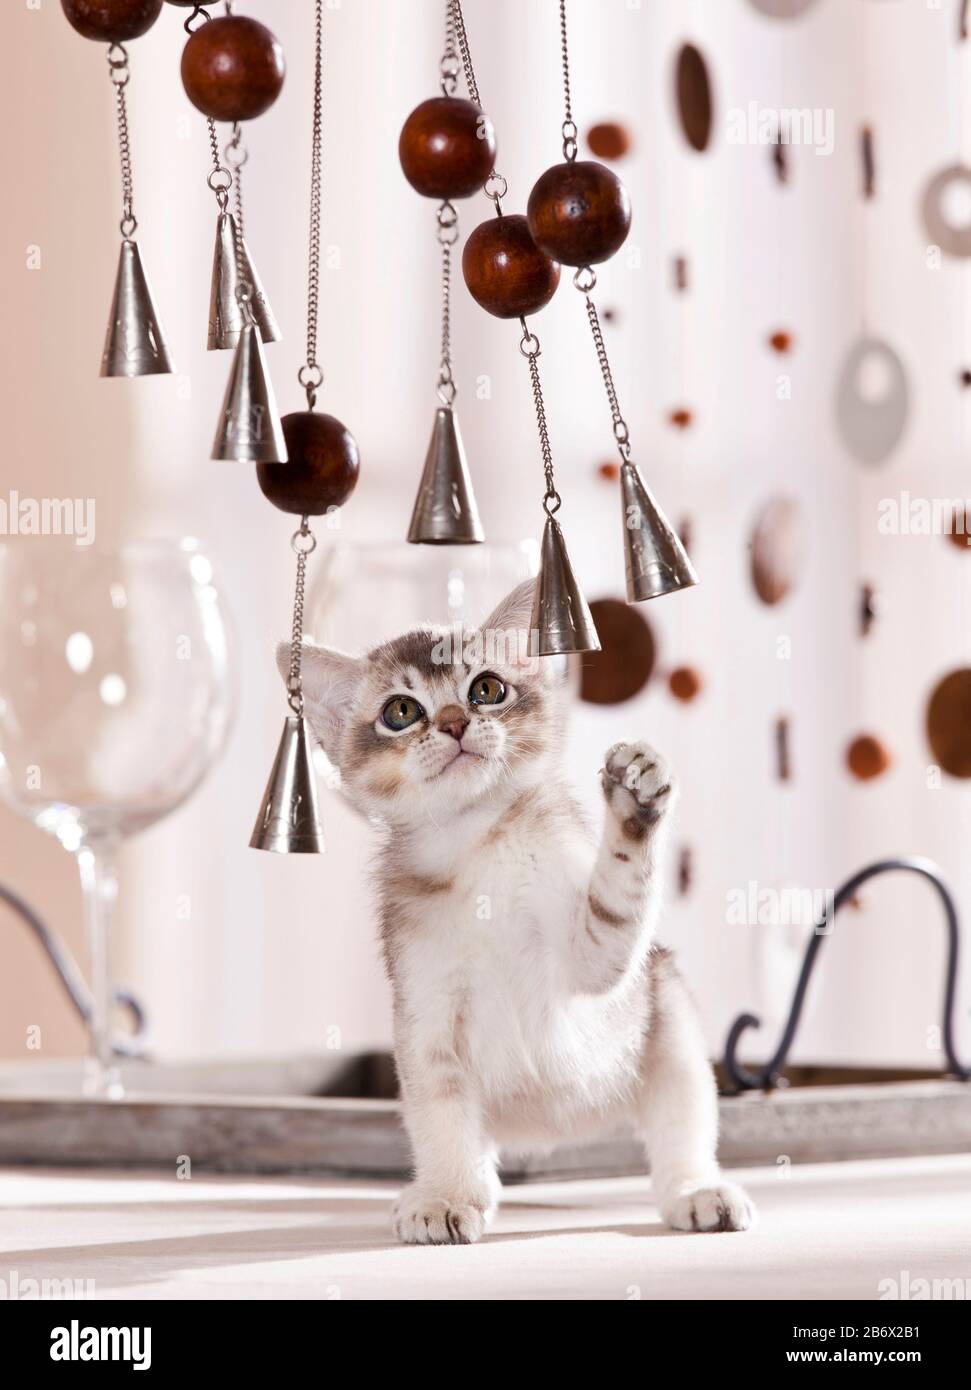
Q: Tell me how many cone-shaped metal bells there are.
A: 7